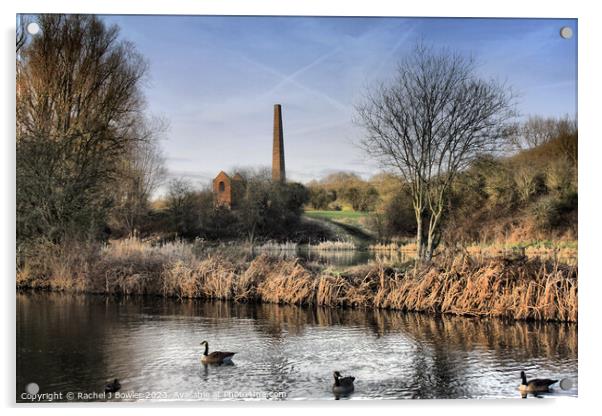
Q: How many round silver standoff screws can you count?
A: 4